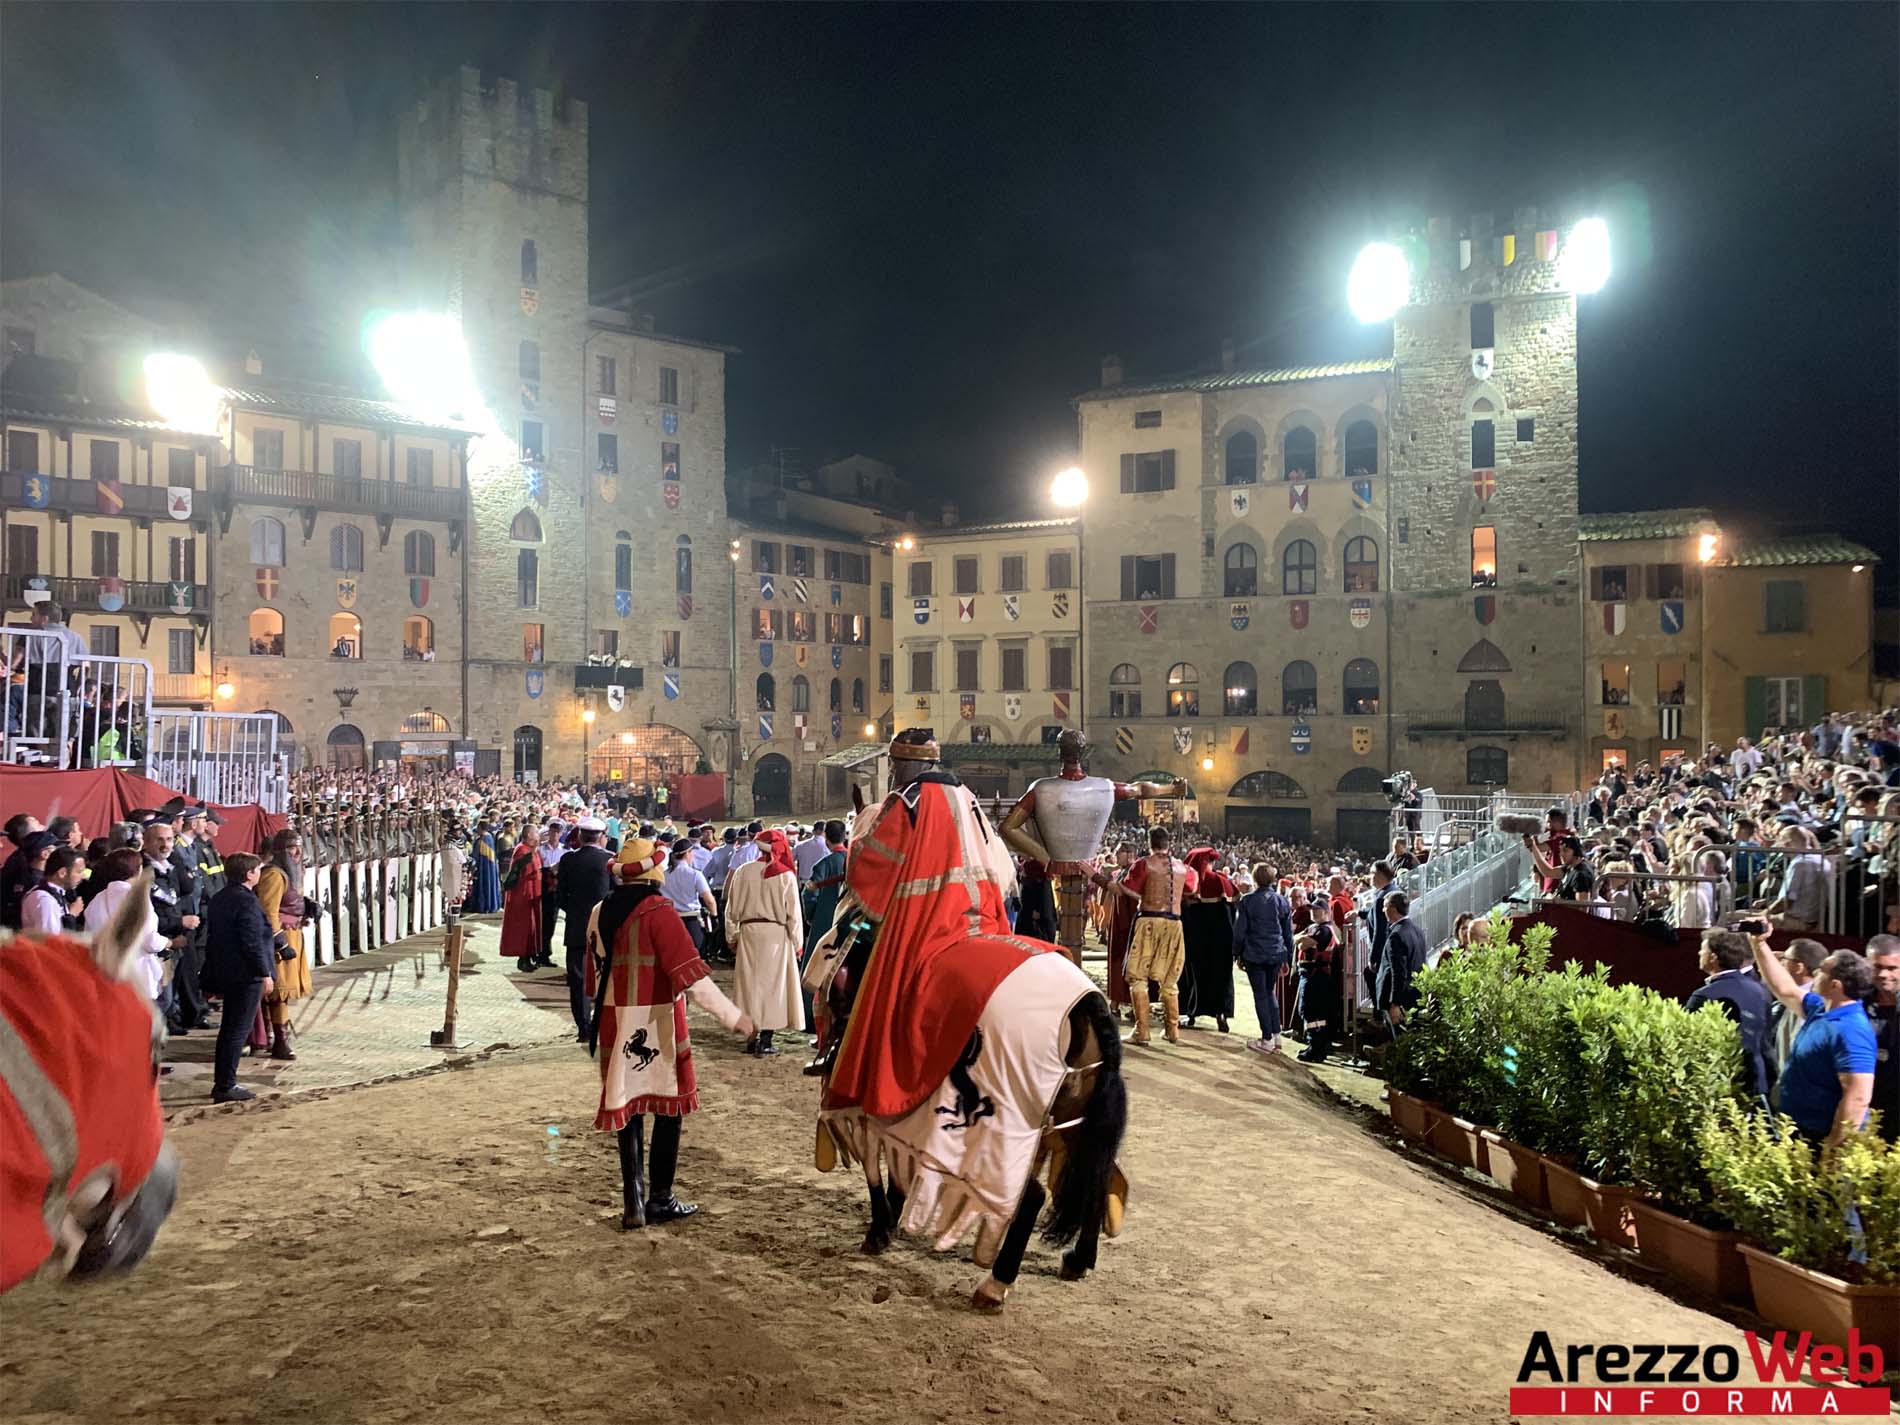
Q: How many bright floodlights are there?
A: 5